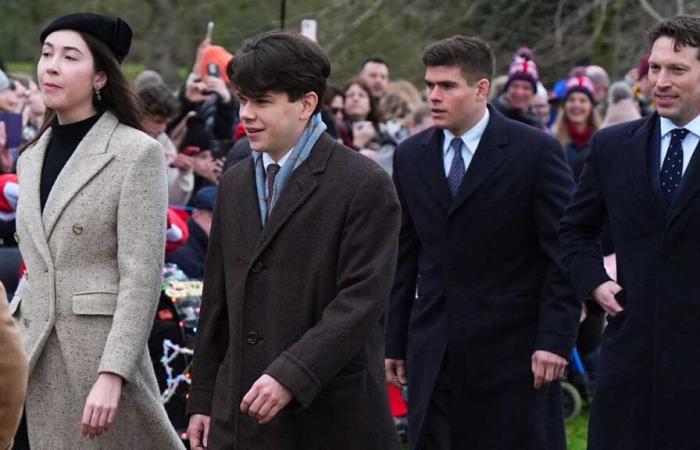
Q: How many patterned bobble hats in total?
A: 2